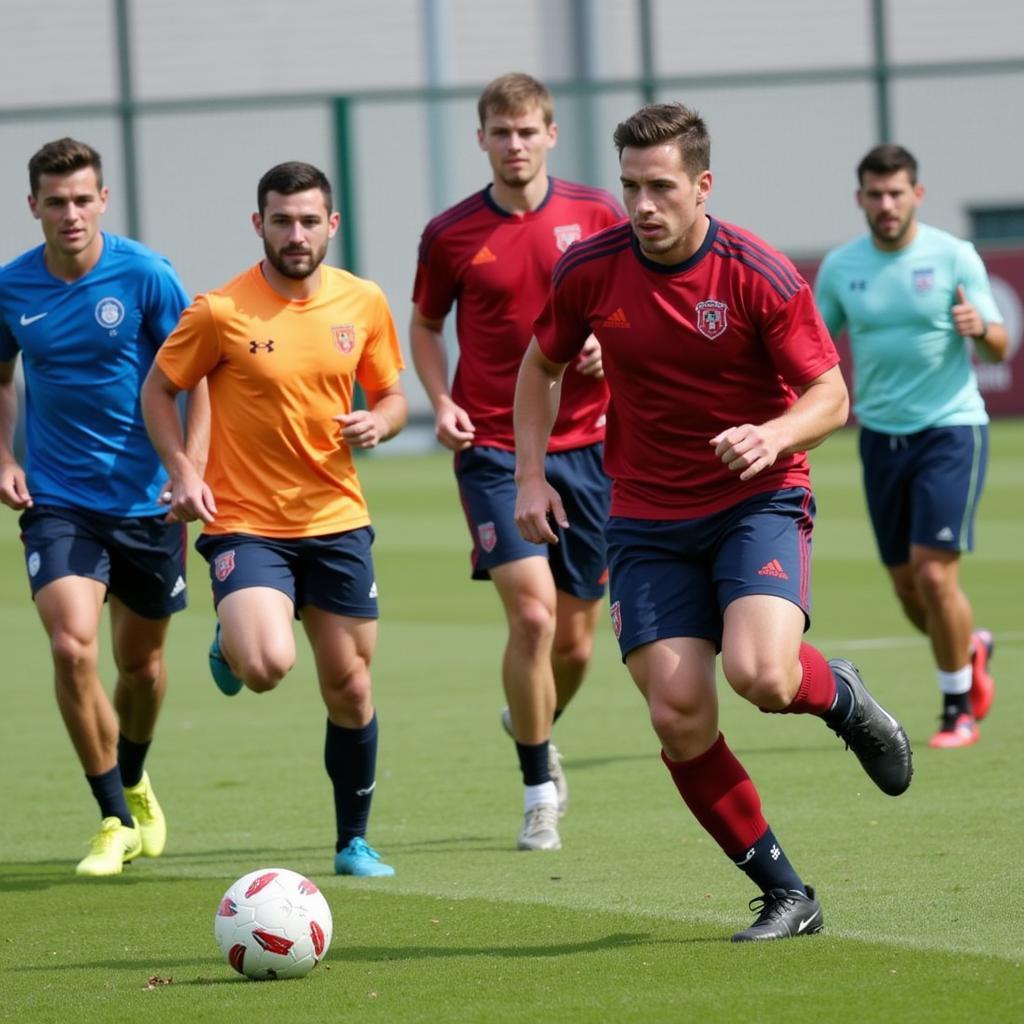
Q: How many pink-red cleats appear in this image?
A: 2